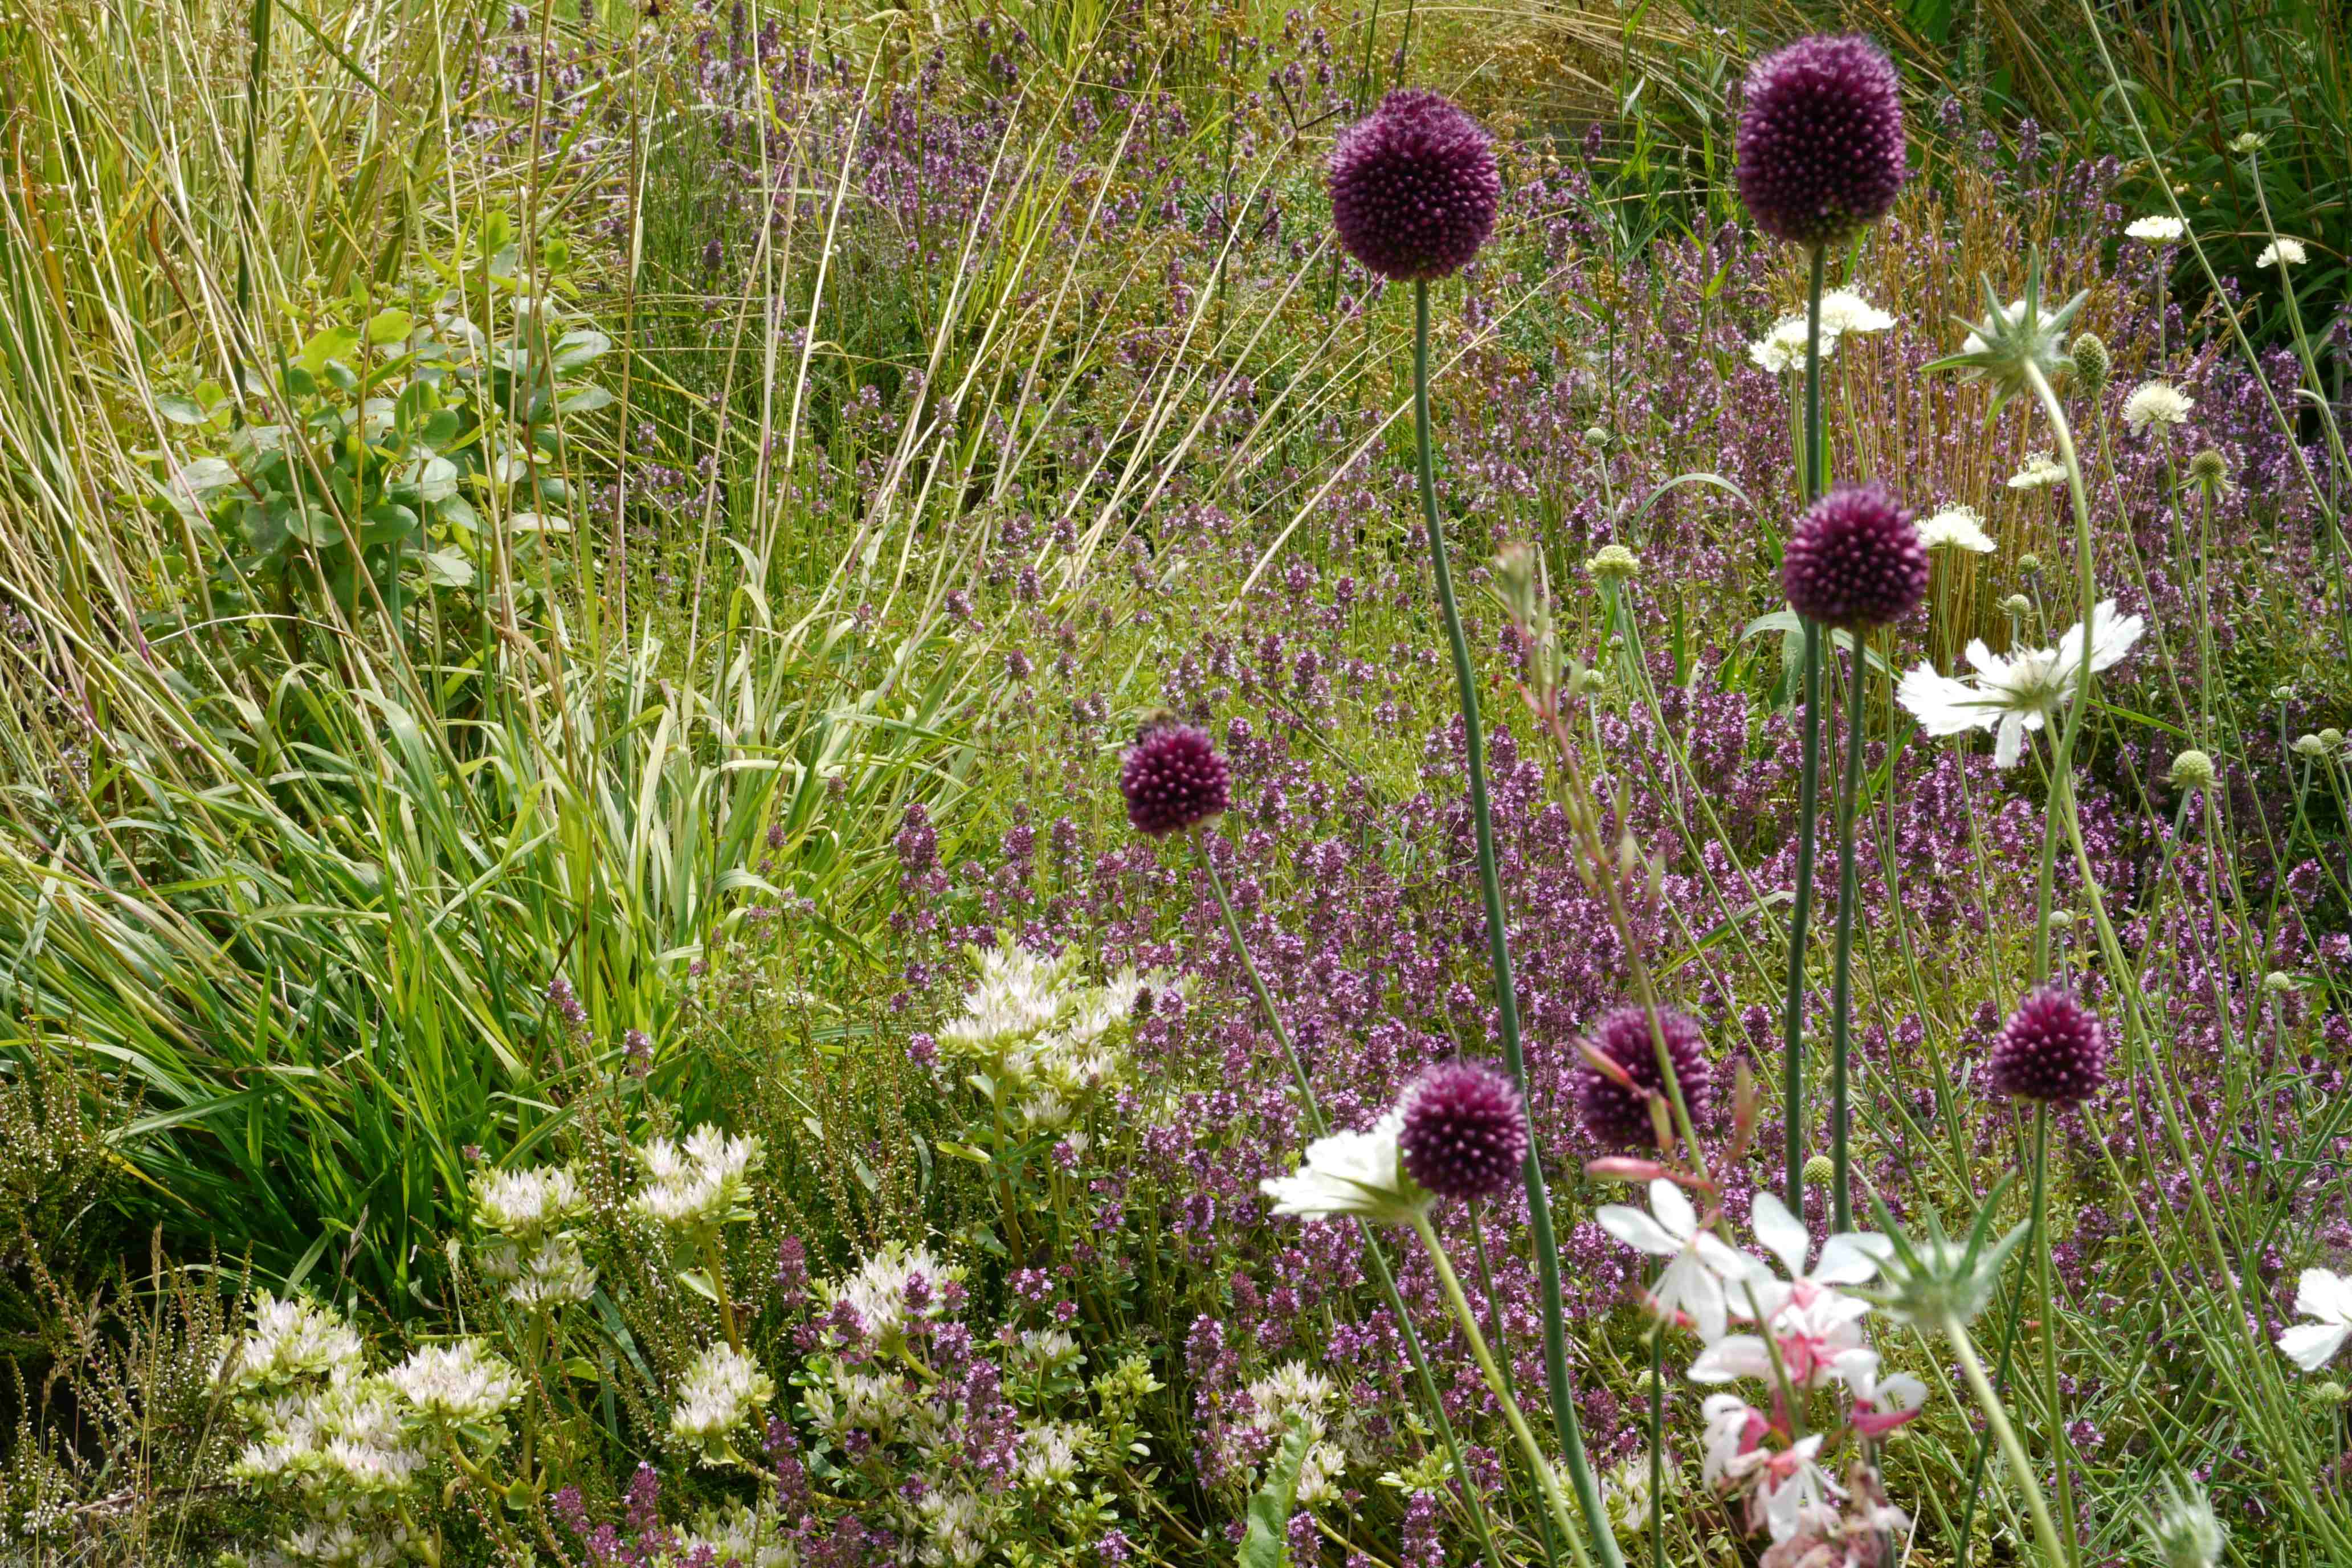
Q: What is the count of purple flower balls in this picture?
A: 7